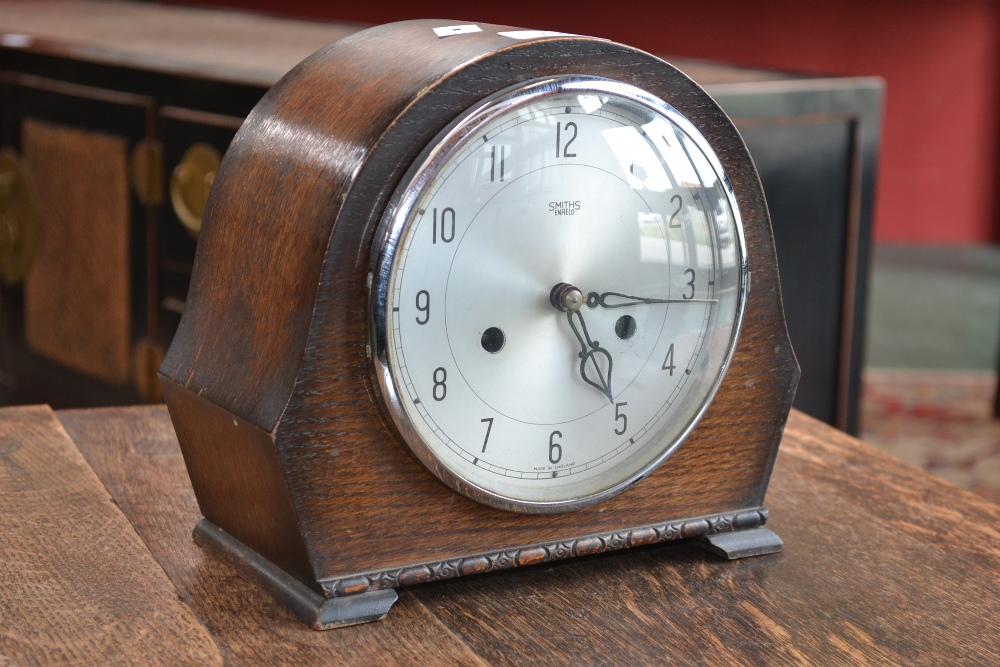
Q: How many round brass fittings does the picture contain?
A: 2